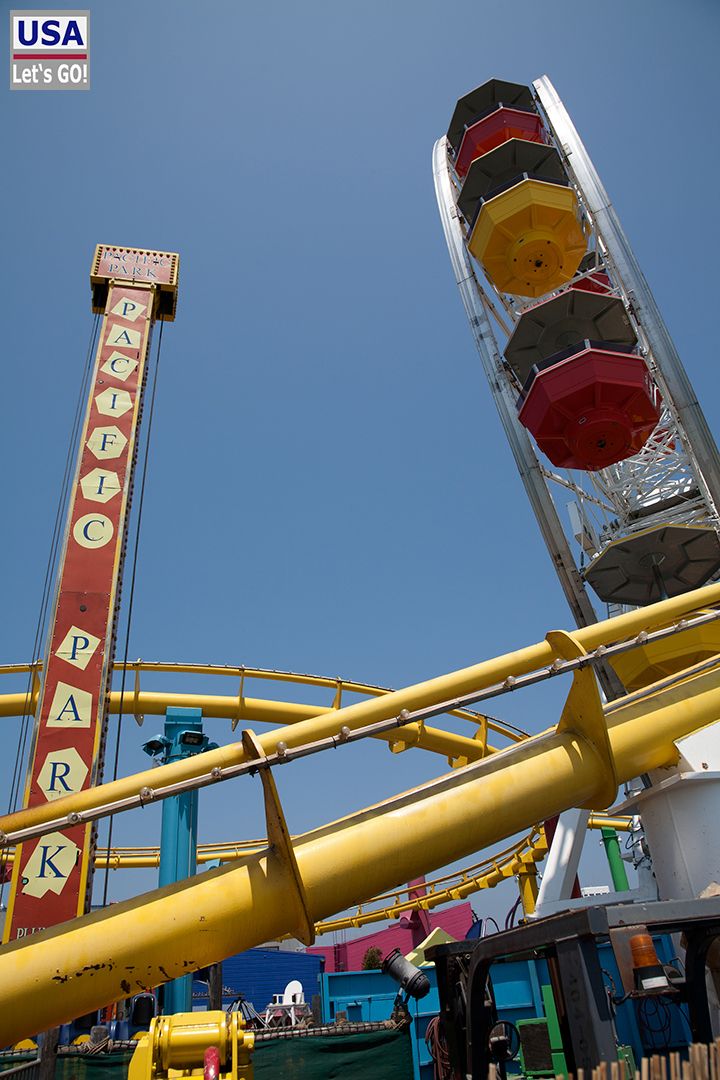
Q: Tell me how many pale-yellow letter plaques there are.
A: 11